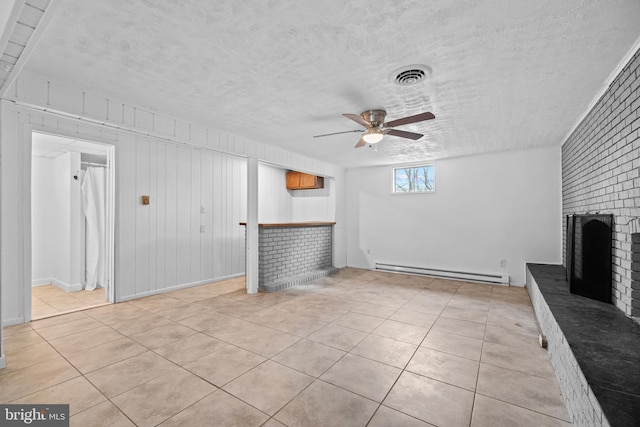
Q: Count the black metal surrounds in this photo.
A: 1